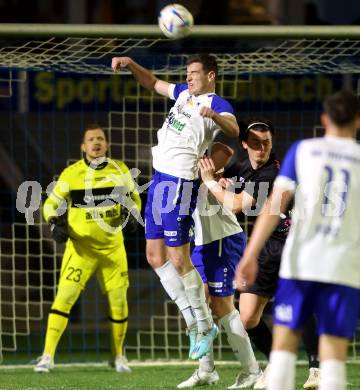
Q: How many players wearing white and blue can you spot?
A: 3